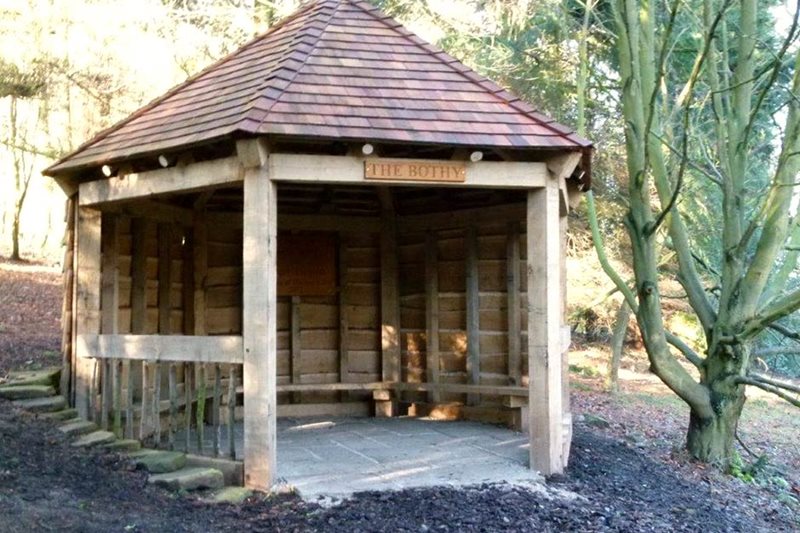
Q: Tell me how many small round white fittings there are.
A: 4